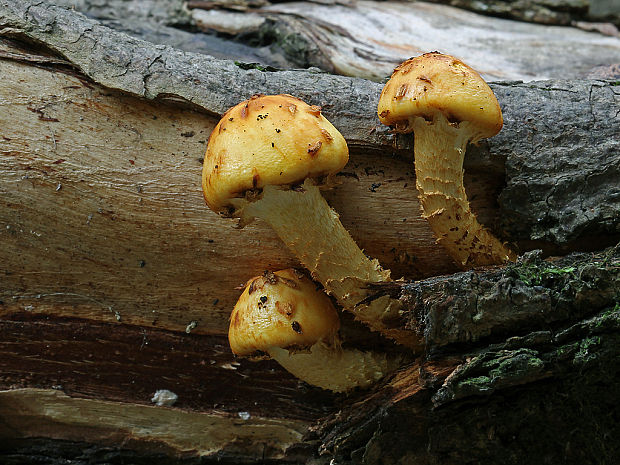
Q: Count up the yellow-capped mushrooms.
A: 3